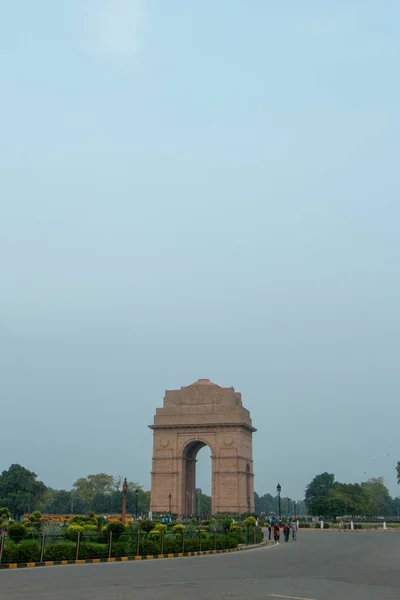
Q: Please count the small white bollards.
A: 4